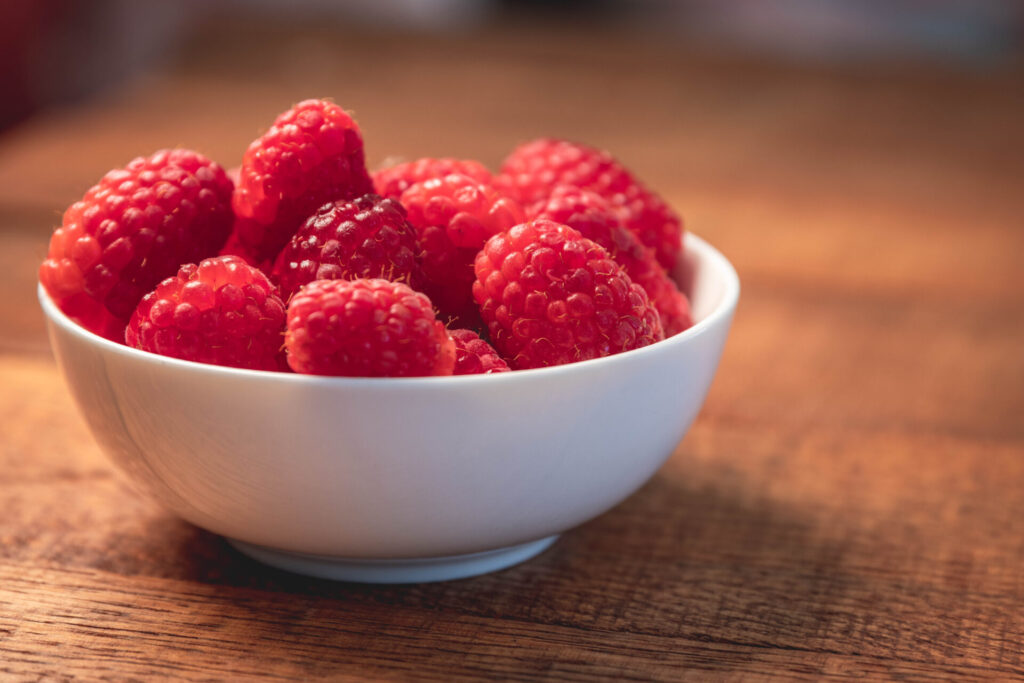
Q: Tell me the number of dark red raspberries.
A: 1